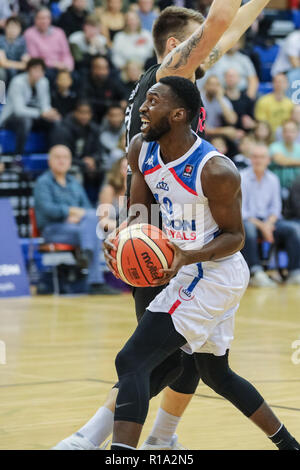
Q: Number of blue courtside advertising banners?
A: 1